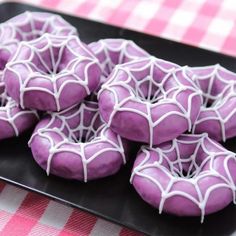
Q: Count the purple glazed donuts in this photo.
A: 8